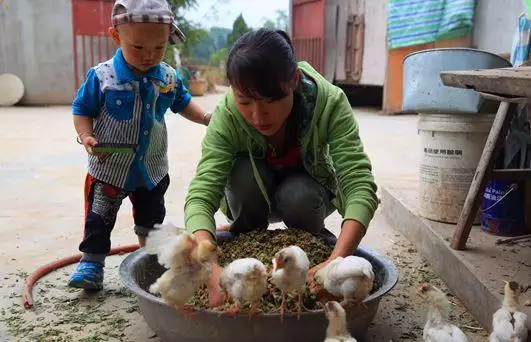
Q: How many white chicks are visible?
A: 7